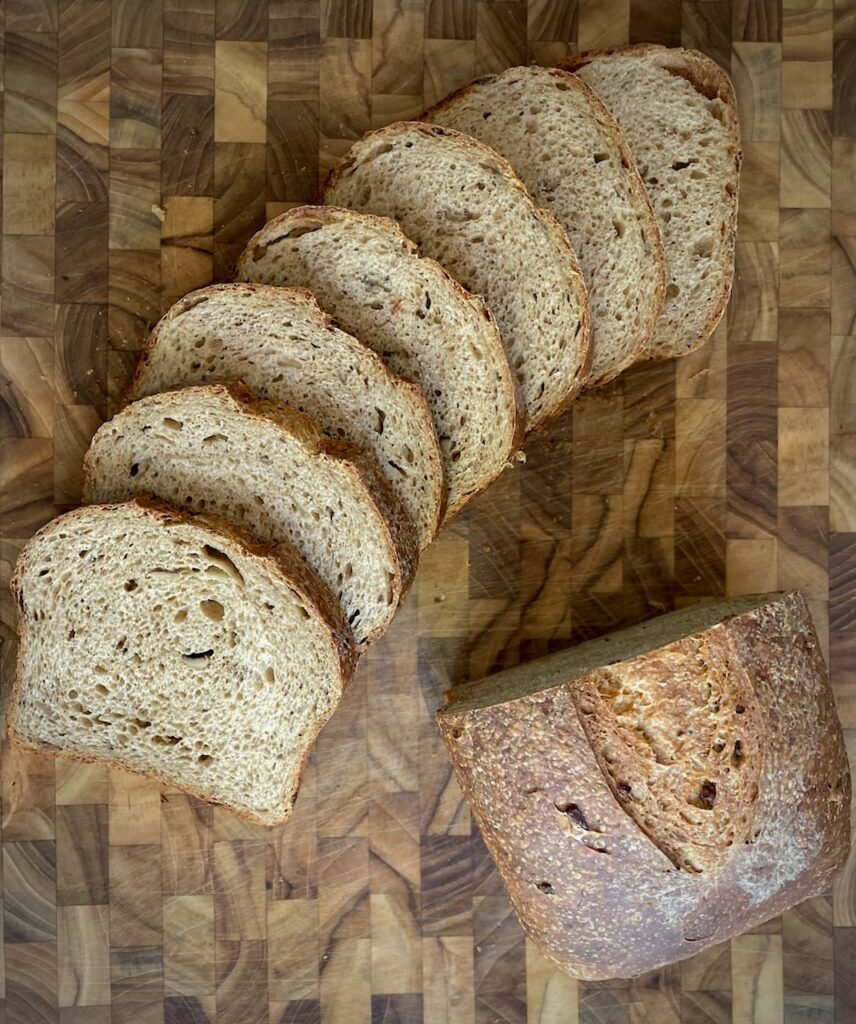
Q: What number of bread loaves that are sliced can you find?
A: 1